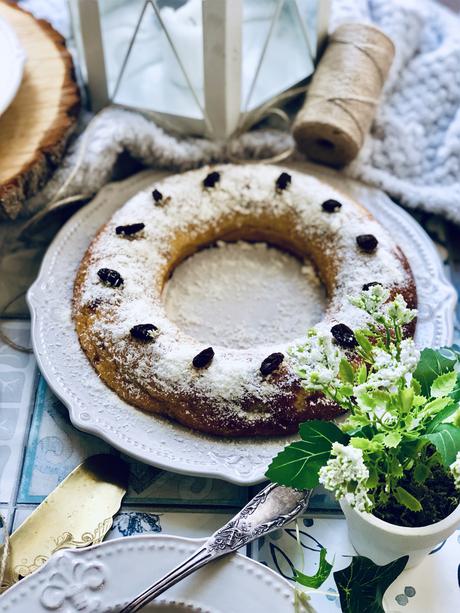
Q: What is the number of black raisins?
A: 12